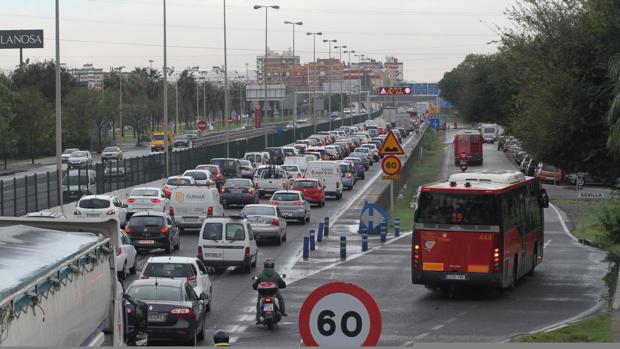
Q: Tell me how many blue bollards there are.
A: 8